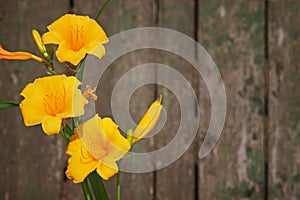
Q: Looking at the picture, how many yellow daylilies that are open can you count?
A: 3